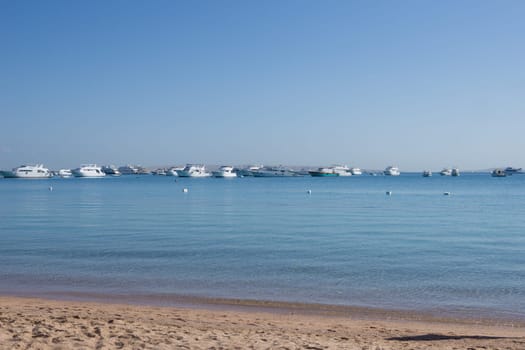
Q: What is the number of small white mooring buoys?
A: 5